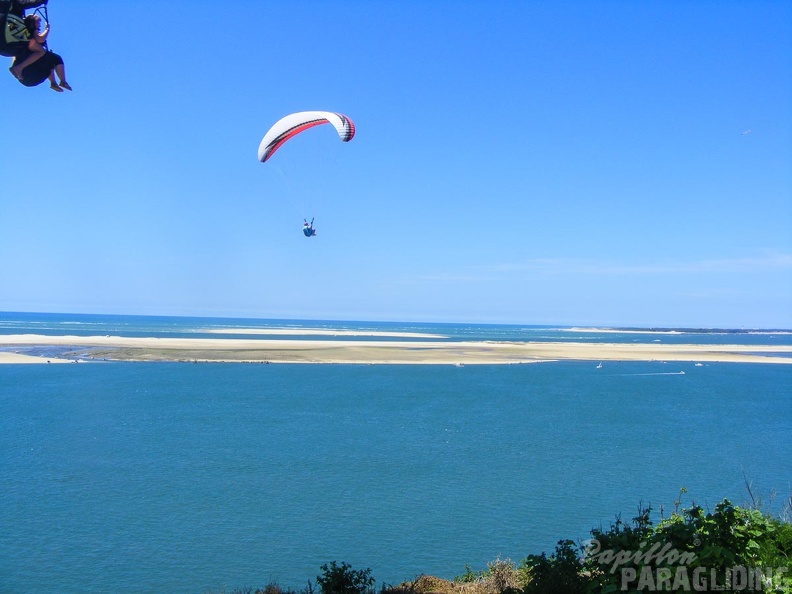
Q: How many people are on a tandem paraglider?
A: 2